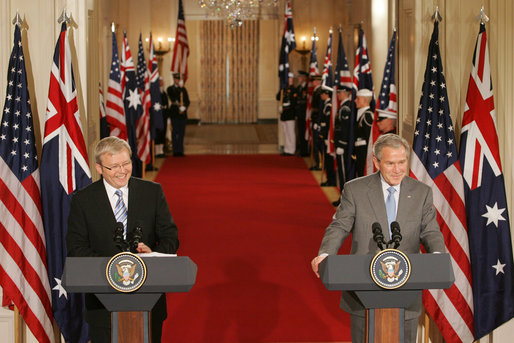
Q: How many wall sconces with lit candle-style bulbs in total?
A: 2